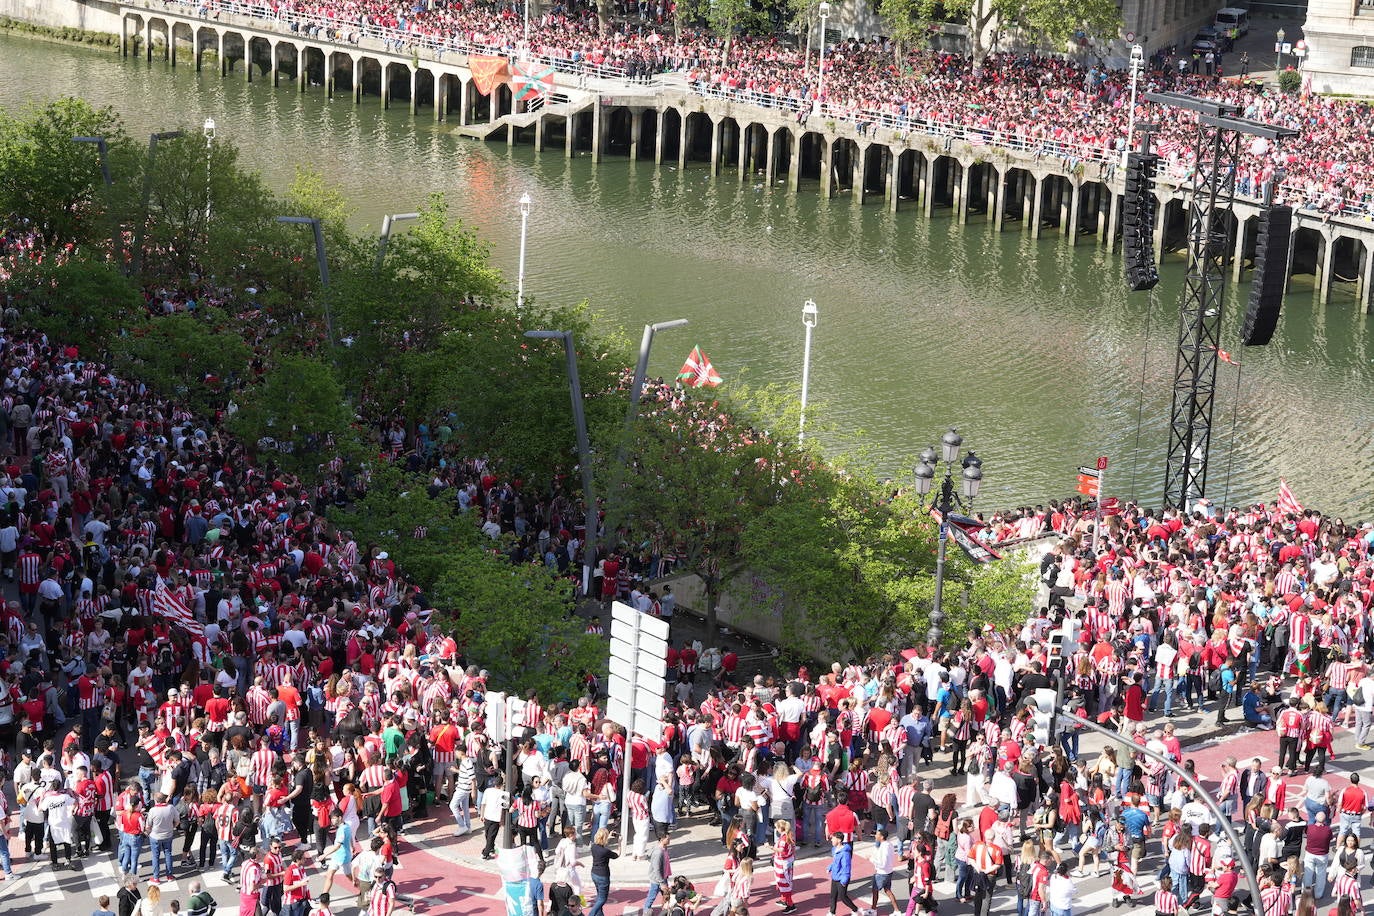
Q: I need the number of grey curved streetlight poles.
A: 6